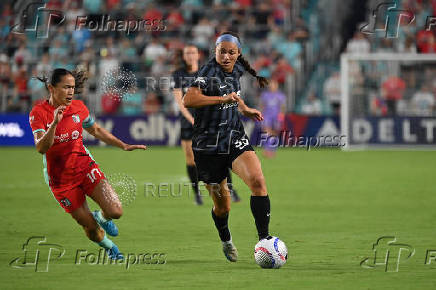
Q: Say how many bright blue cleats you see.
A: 2